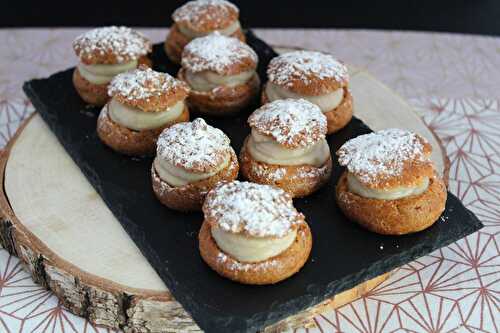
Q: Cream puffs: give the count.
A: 9